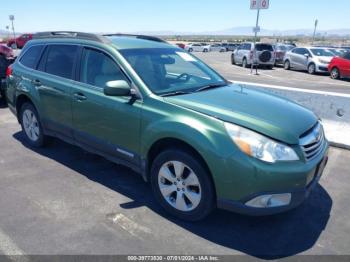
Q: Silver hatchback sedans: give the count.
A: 1